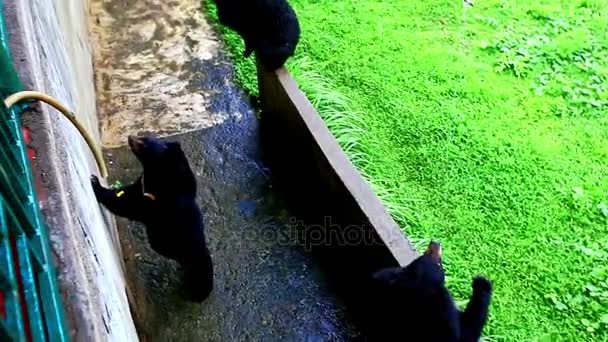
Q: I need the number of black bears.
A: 3